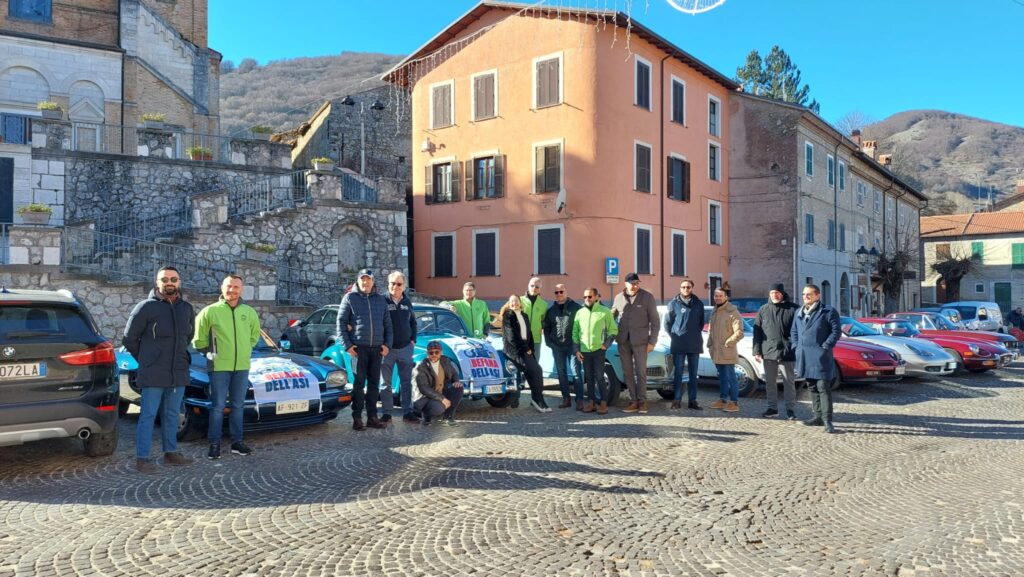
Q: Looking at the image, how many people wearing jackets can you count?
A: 15